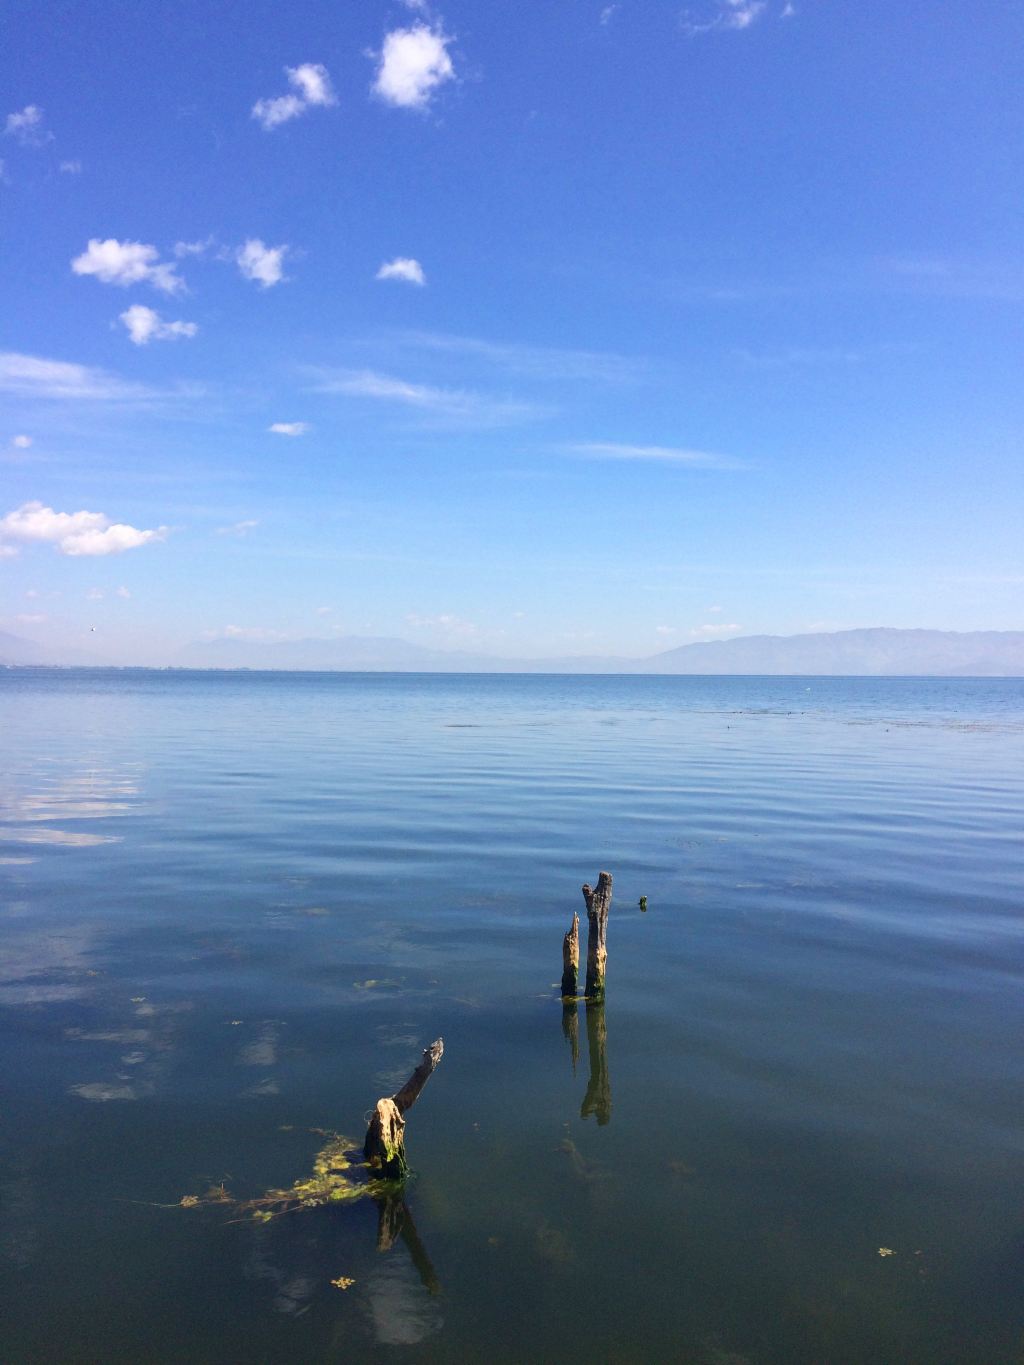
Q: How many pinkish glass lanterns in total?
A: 0